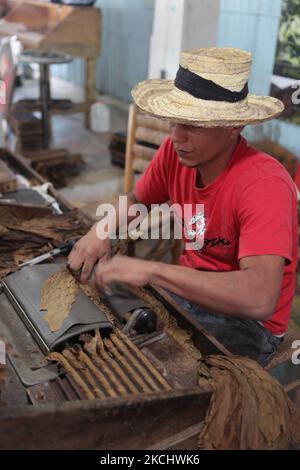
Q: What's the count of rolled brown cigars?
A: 8